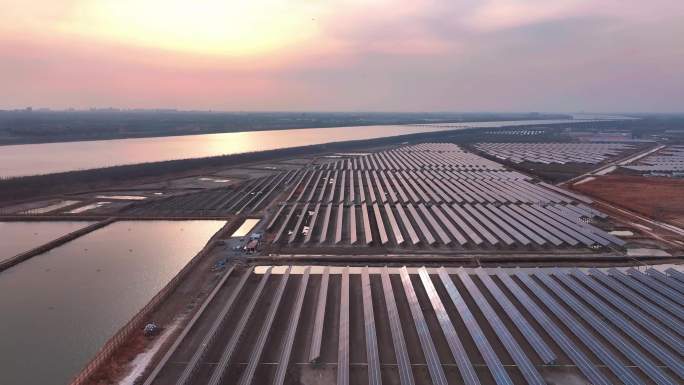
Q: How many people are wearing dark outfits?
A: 0